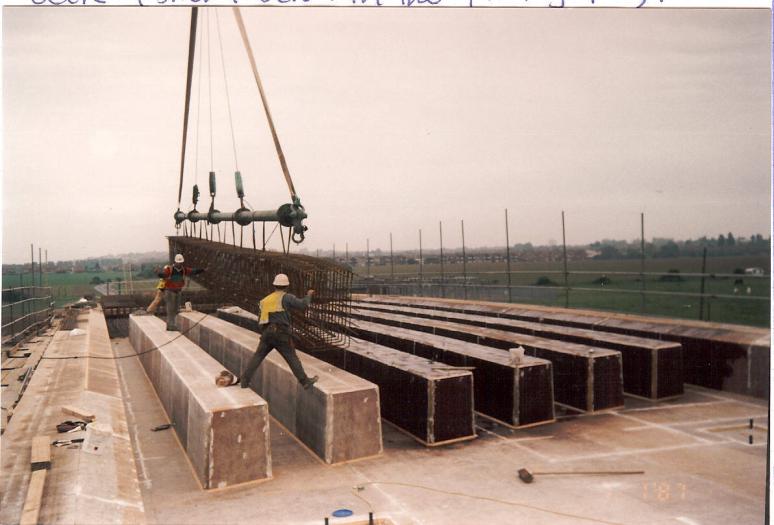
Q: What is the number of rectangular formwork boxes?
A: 6